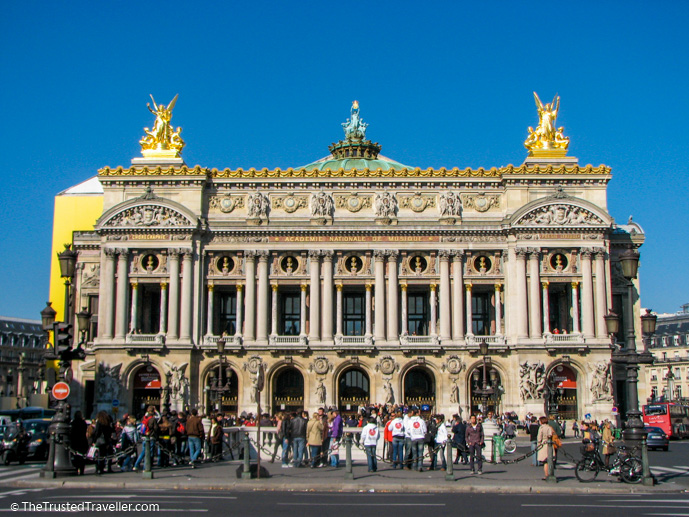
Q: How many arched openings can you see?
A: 7